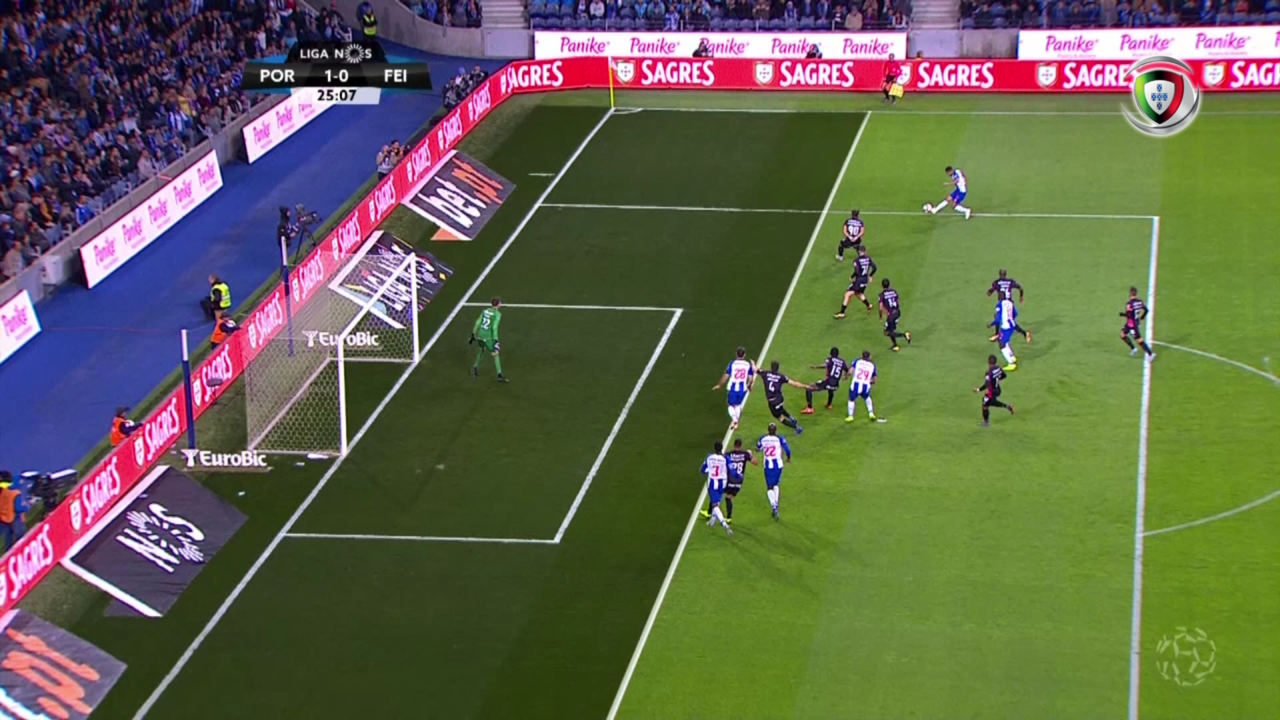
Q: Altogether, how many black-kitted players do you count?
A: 9